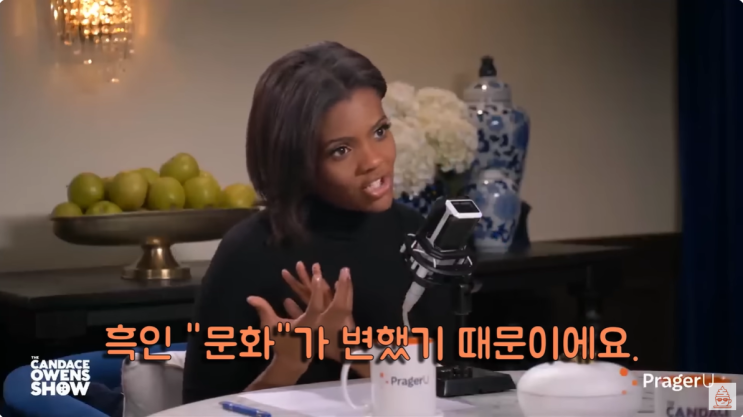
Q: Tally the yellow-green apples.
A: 11